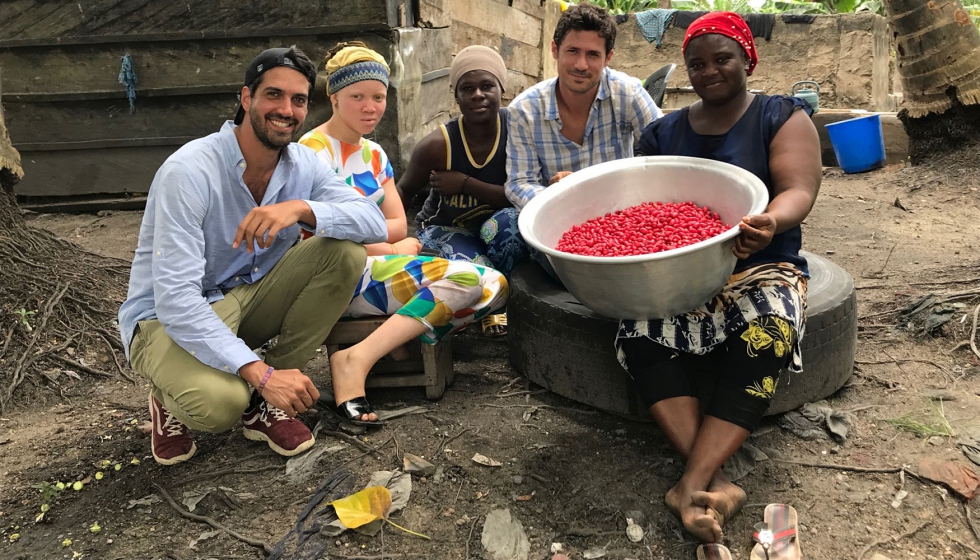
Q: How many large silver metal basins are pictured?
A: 1